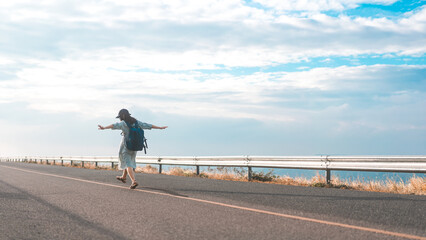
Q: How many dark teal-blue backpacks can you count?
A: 1